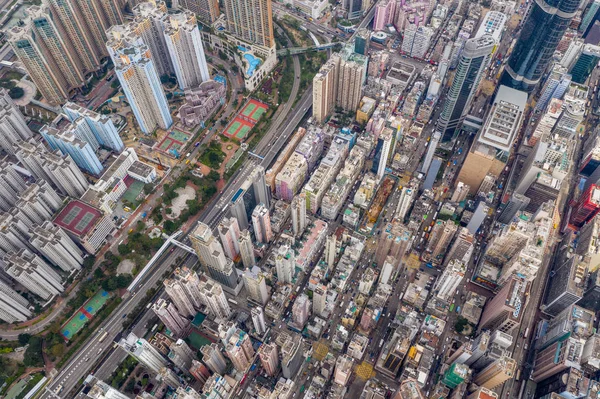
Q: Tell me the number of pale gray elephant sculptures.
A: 0